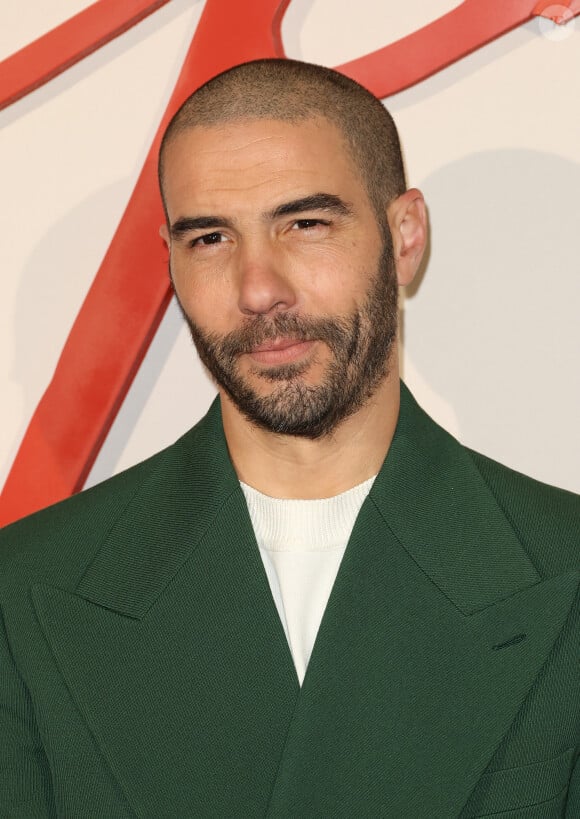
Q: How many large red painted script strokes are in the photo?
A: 3